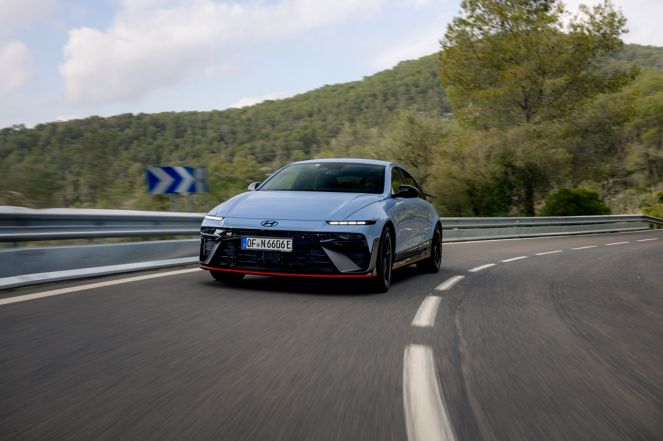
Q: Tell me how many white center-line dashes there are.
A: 9